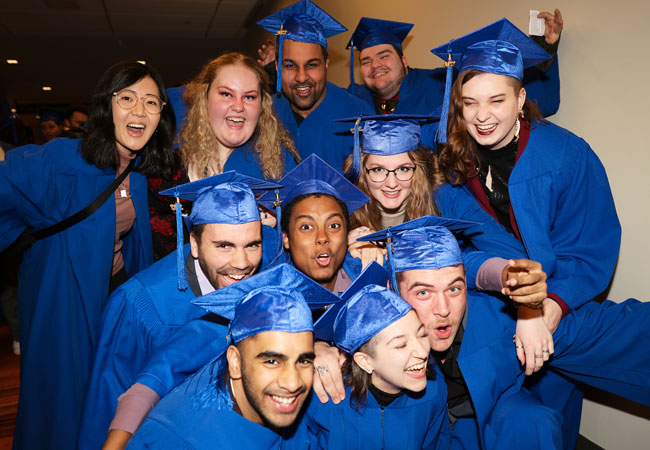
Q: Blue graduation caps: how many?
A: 9